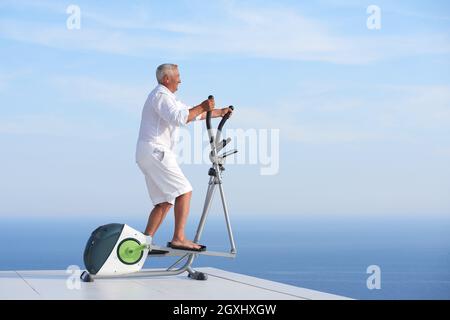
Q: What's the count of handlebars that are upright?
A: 2